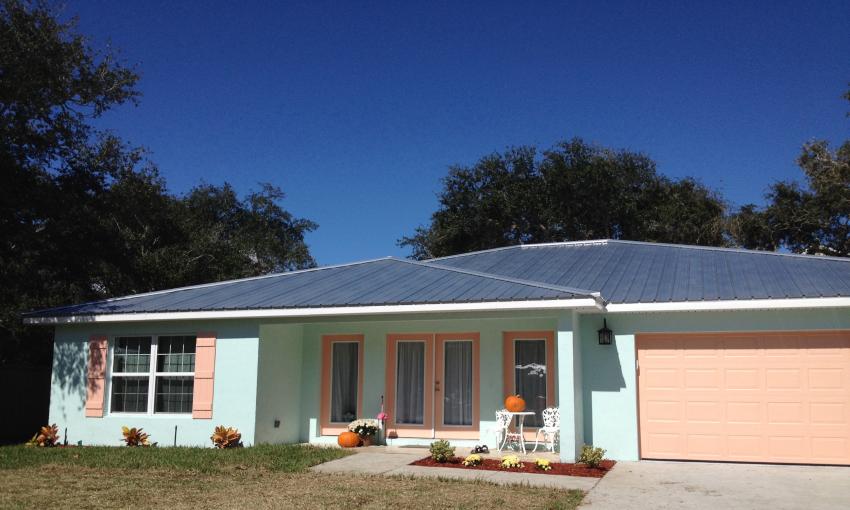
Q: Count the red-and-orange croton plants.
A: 3